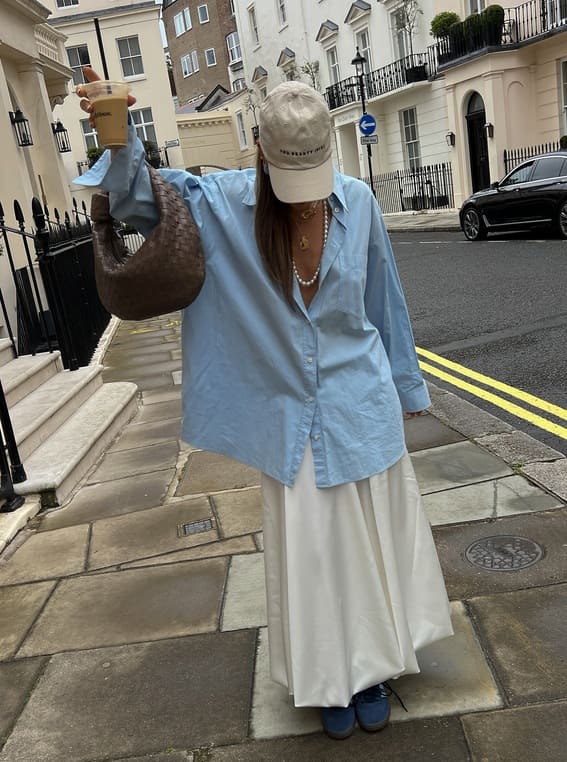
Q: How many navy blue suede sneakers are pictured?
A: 2